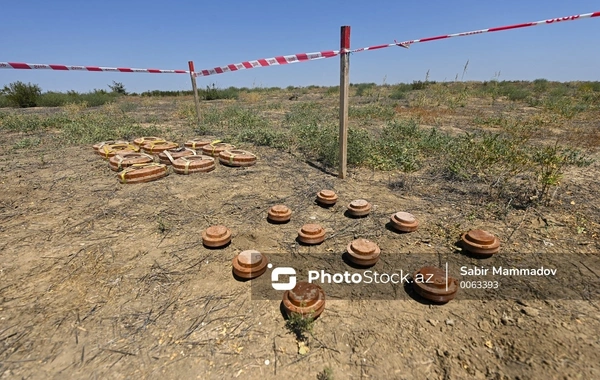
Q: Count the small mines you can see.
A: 11